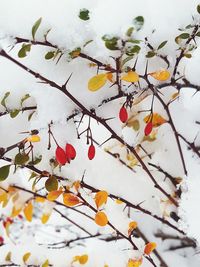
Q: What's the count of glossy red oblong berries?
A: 5